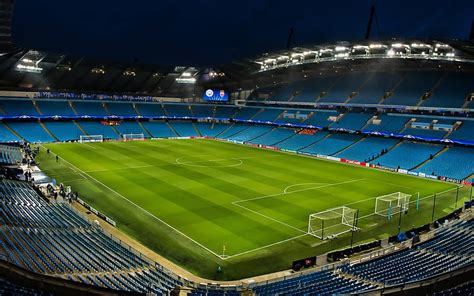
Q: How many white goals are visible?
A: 4